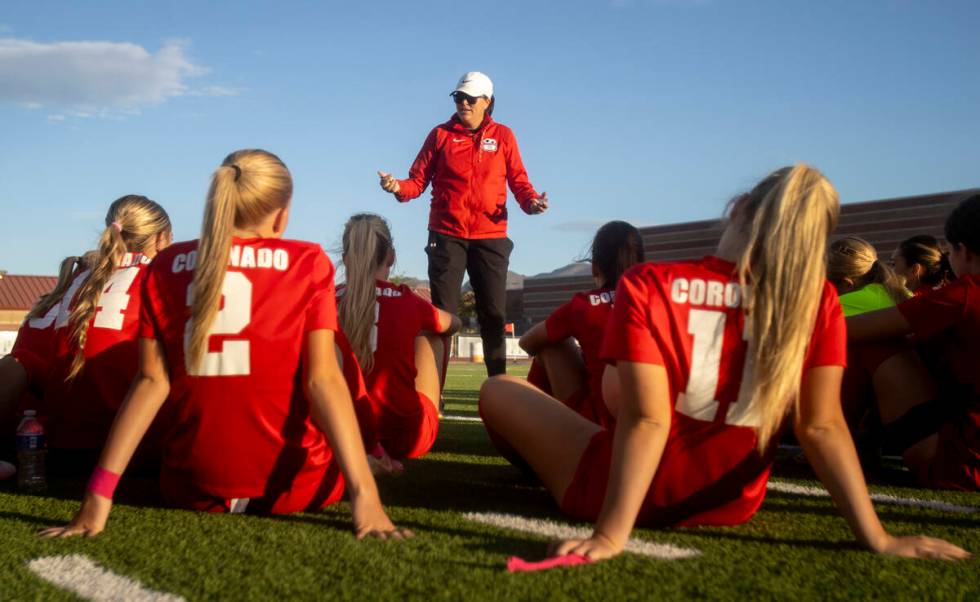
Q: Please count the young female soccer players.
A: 9